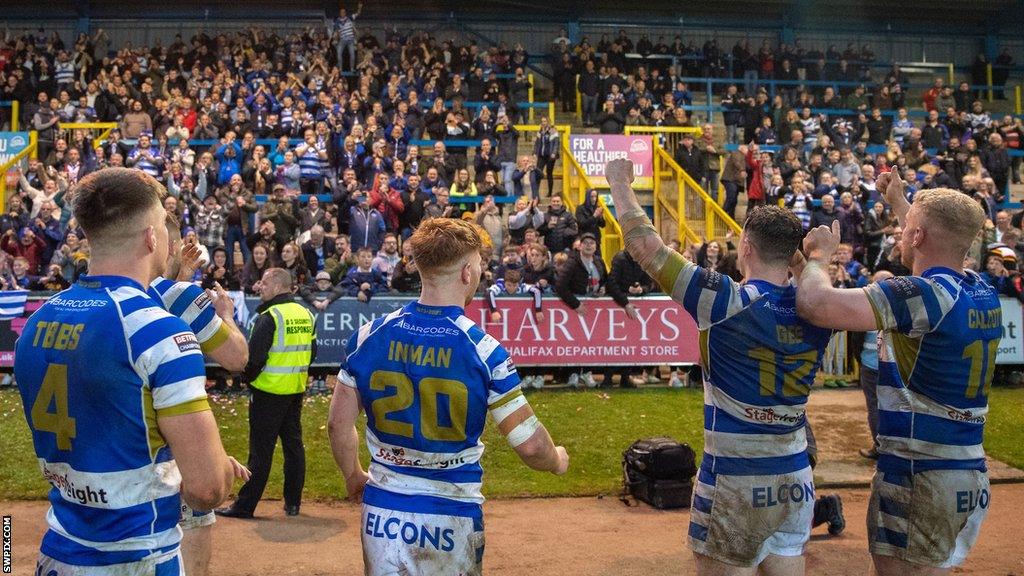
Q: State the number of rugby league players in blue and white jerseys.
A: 5